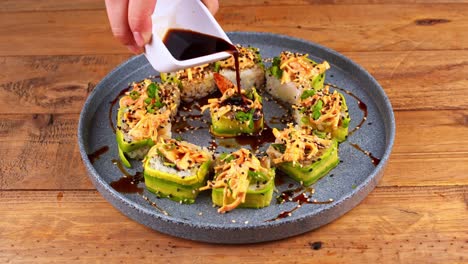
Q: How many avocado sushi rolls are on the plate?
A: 10